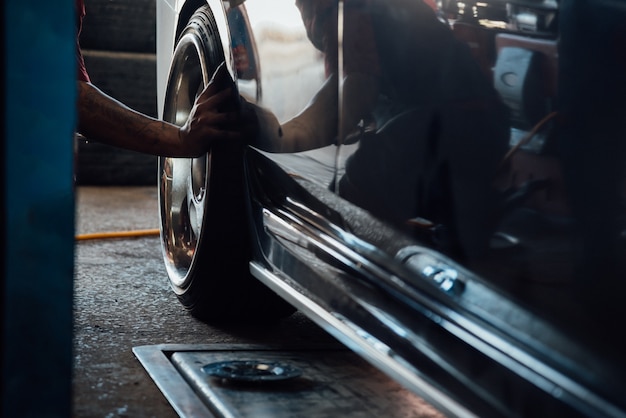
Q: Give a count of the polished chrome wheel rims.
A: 1